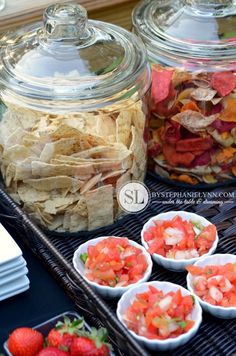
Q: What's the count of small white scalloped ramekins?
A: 4